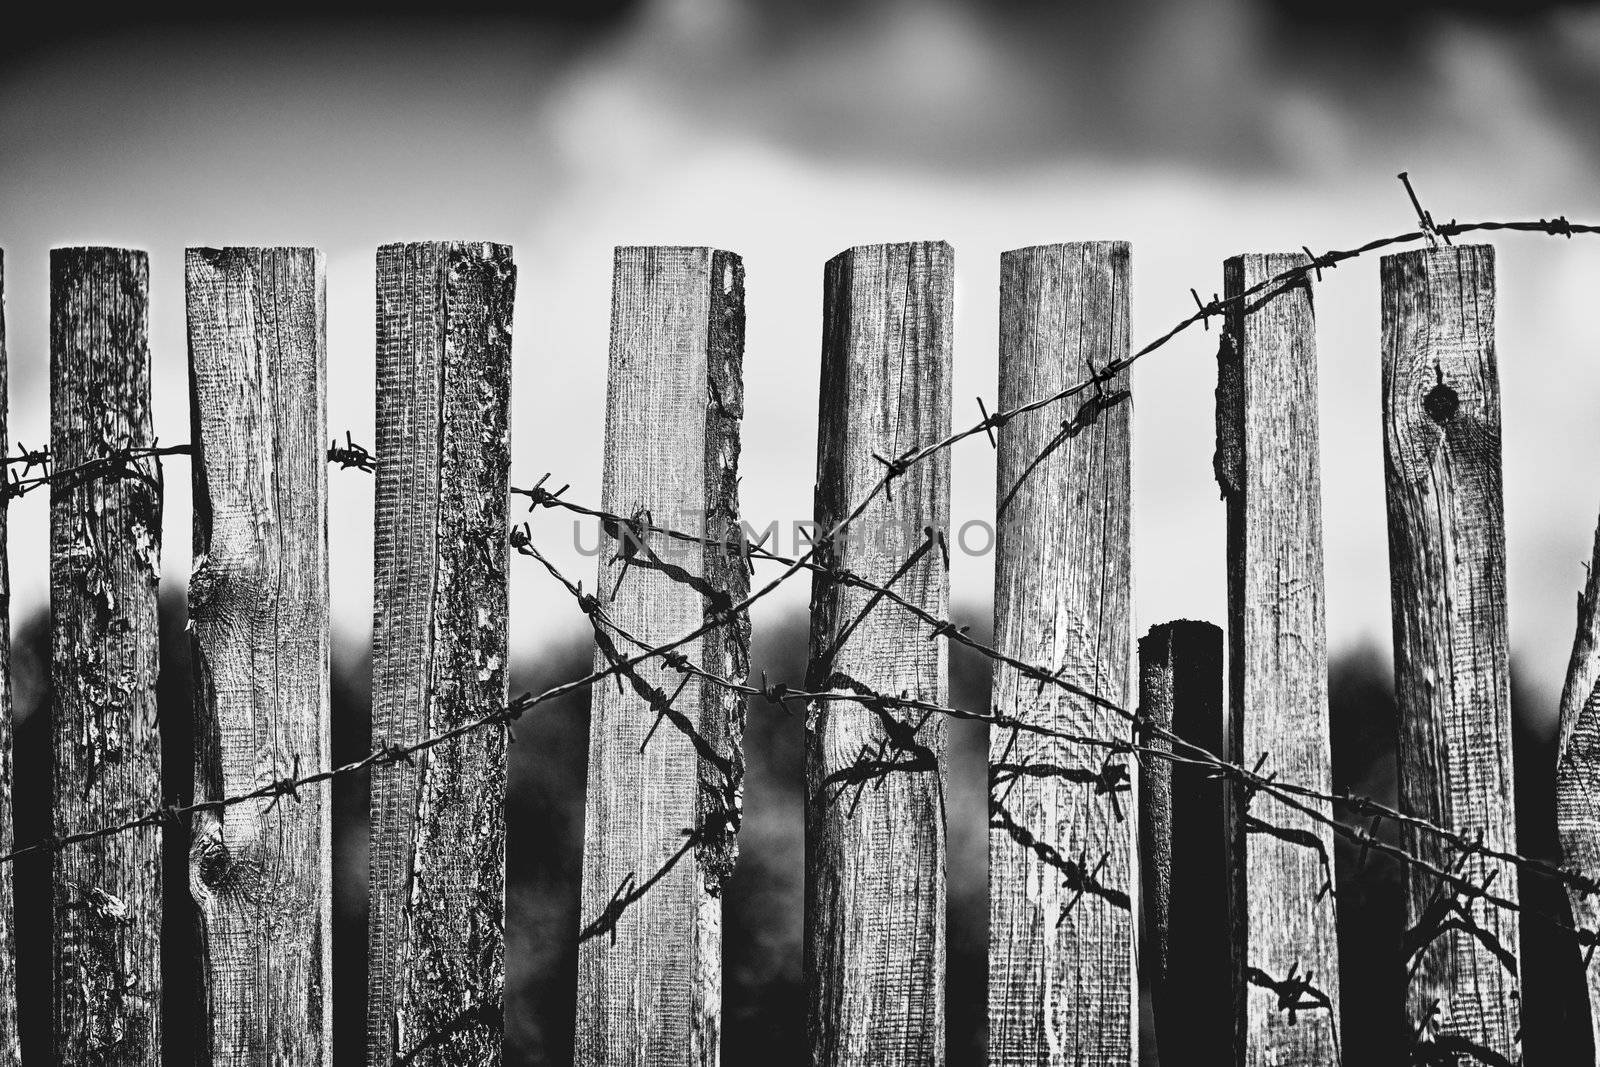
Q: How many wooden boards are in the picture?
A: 11